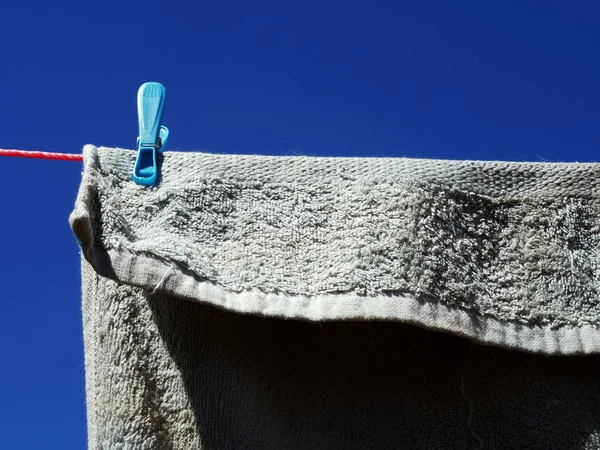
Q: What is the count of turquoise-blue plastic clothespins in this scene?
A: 1